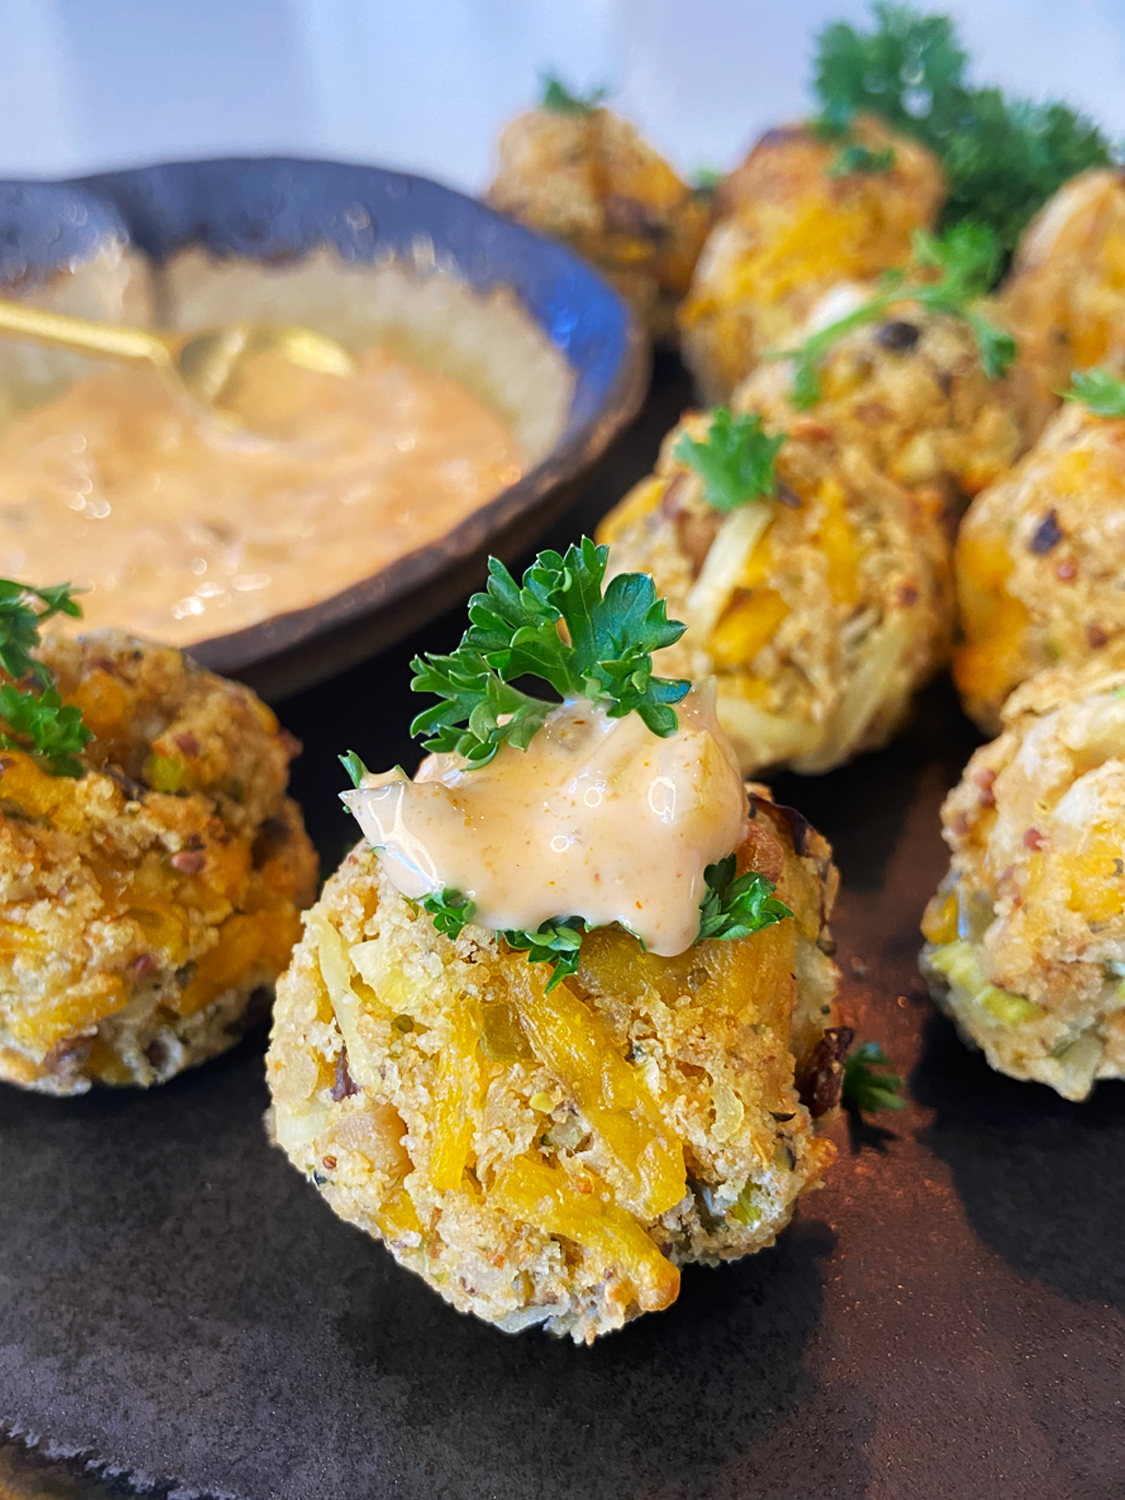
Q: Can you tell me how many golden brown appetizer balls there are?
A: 9